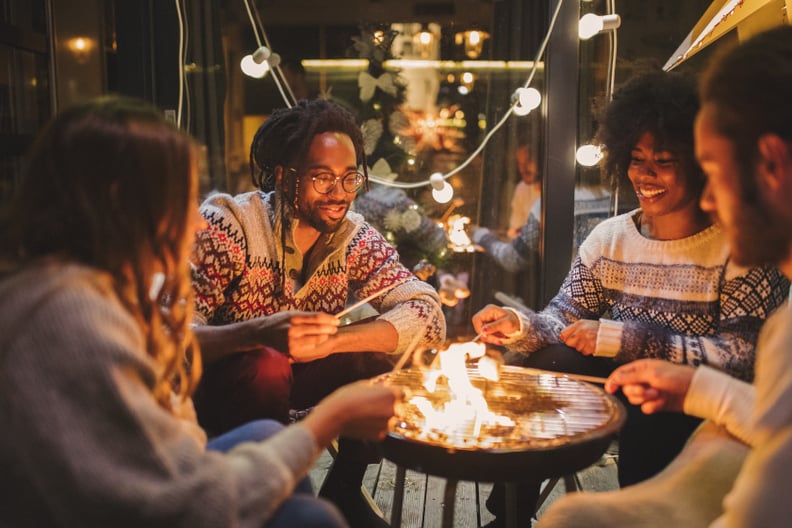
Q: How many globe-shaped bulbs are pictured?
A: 5